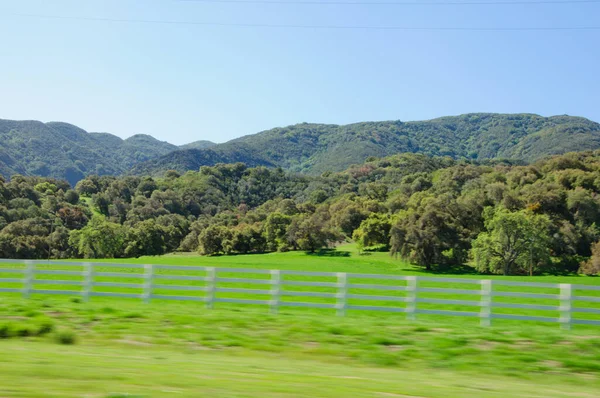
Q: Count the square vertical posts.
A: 9